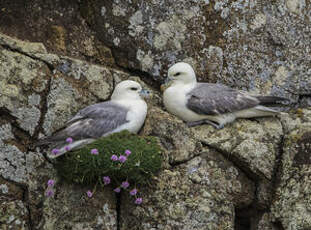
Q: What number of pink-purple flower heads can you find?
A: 15